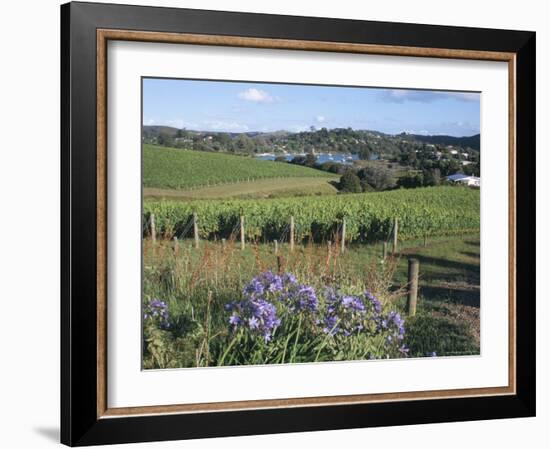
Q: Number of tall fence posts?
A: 7